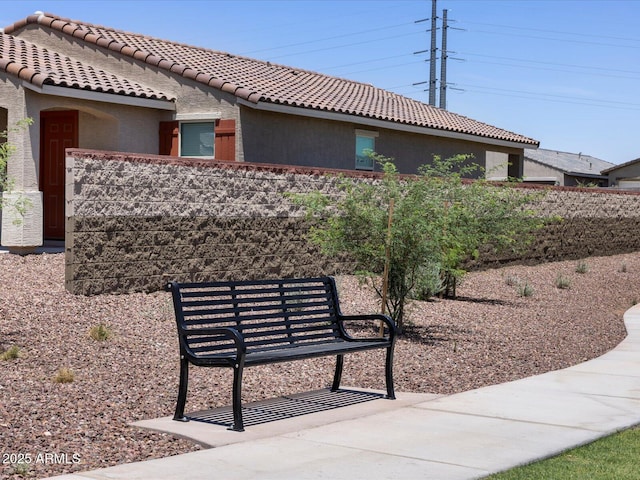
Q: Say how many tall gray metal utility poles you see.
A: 2